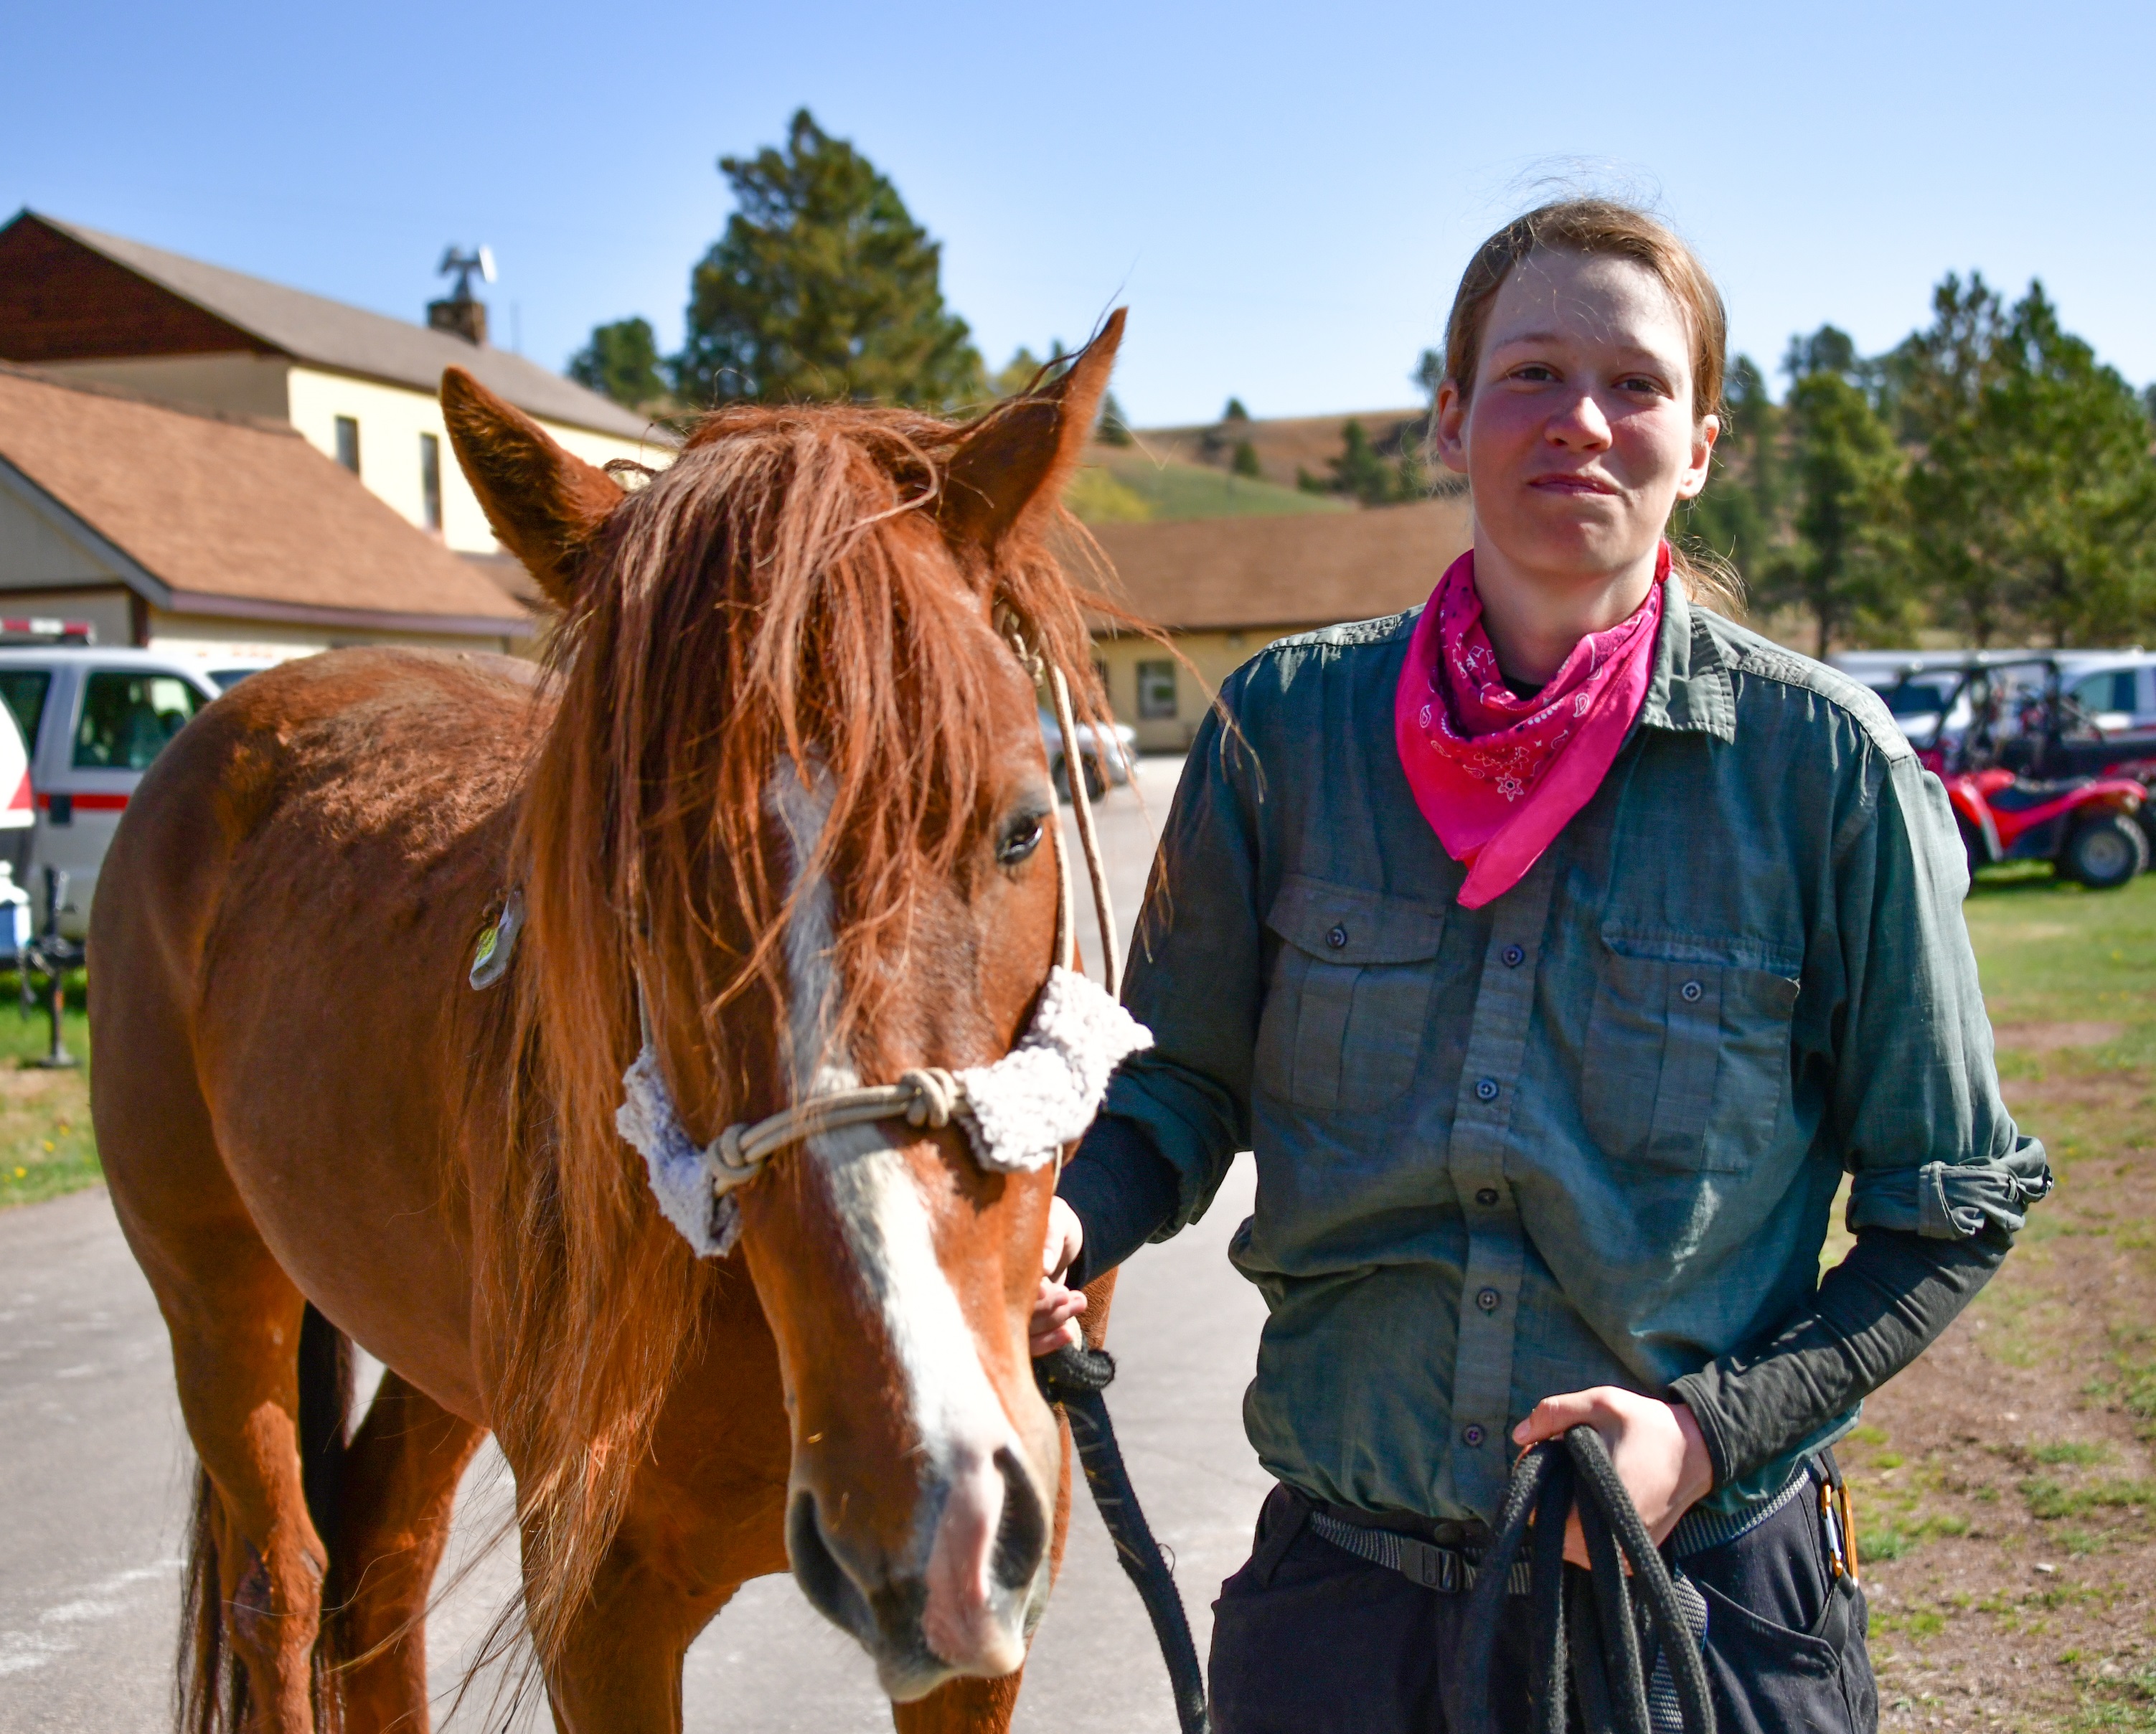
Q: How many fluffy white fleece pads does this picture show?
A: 2